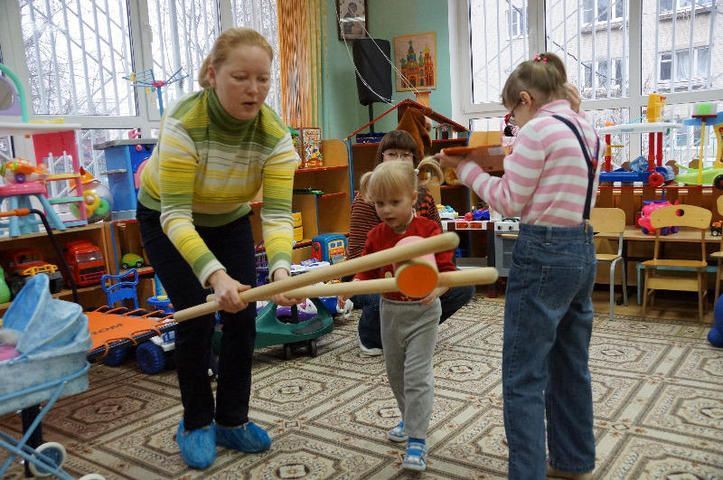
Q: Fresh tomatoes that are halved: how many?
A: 0